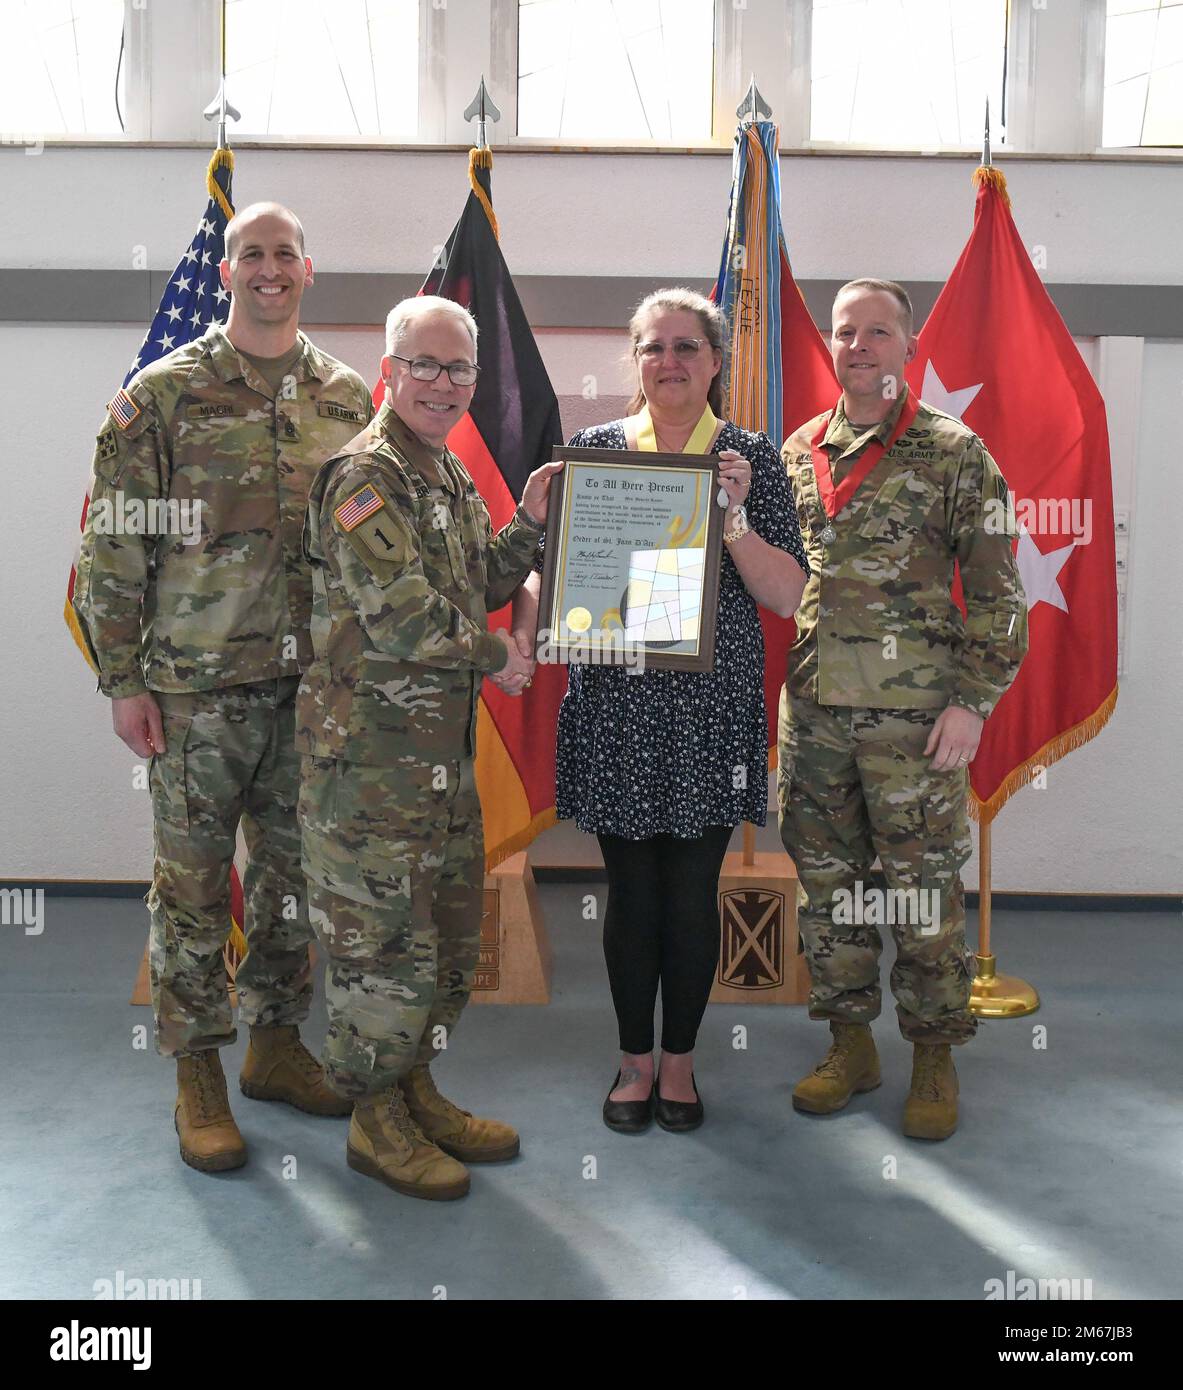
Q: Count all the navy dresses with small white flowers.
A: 1